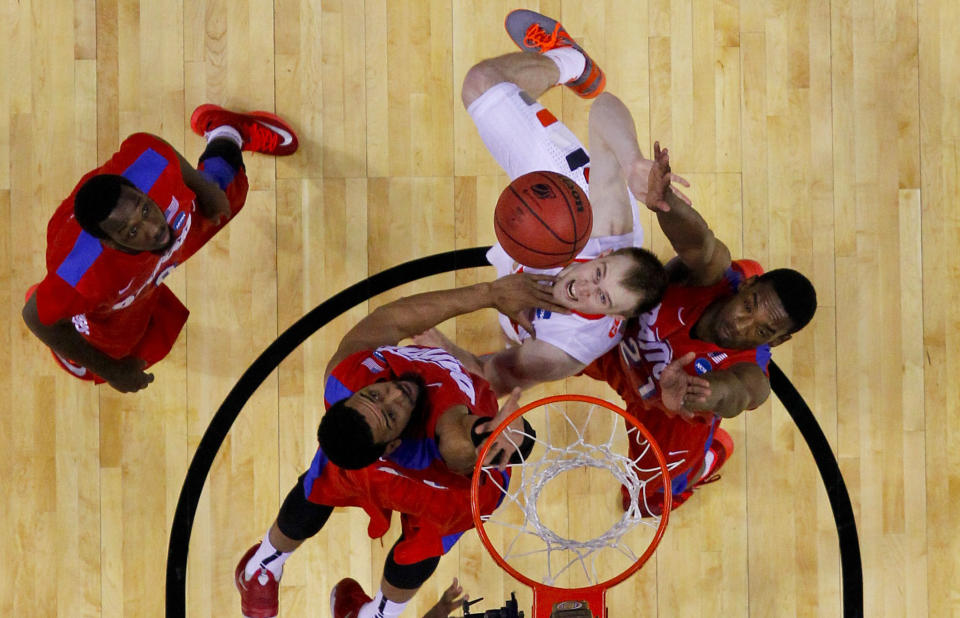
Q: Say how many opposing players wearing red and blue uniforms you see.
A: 3